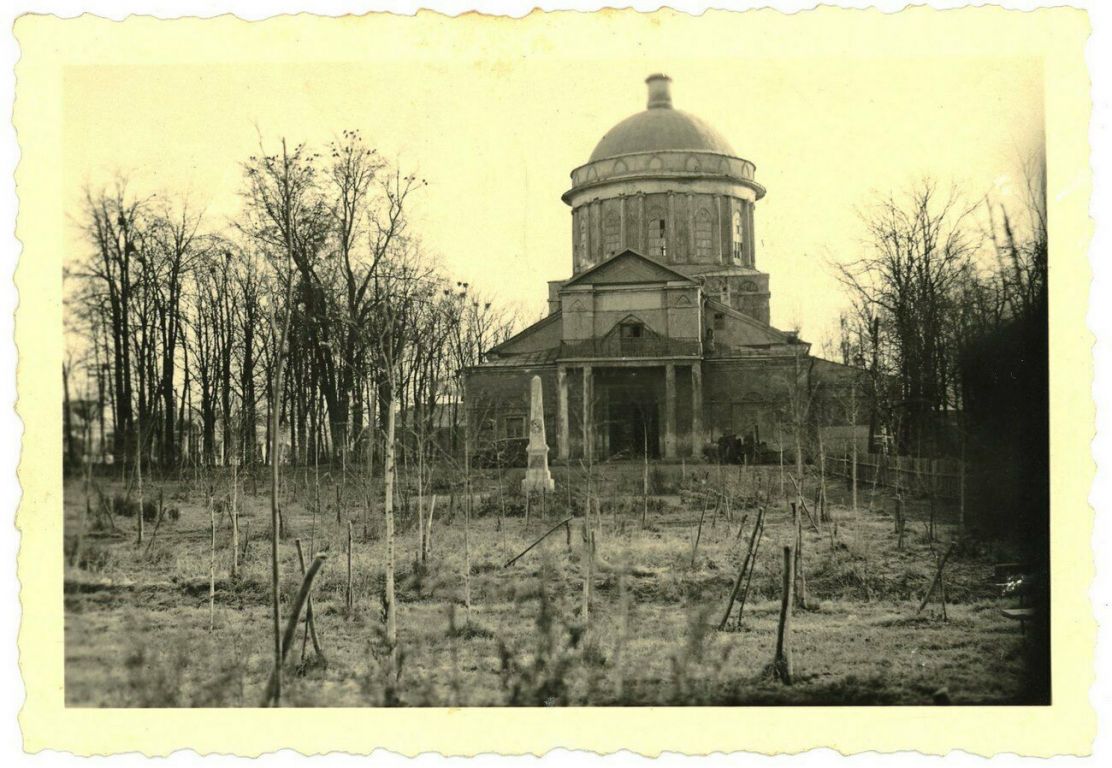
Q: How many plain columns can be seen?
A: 4